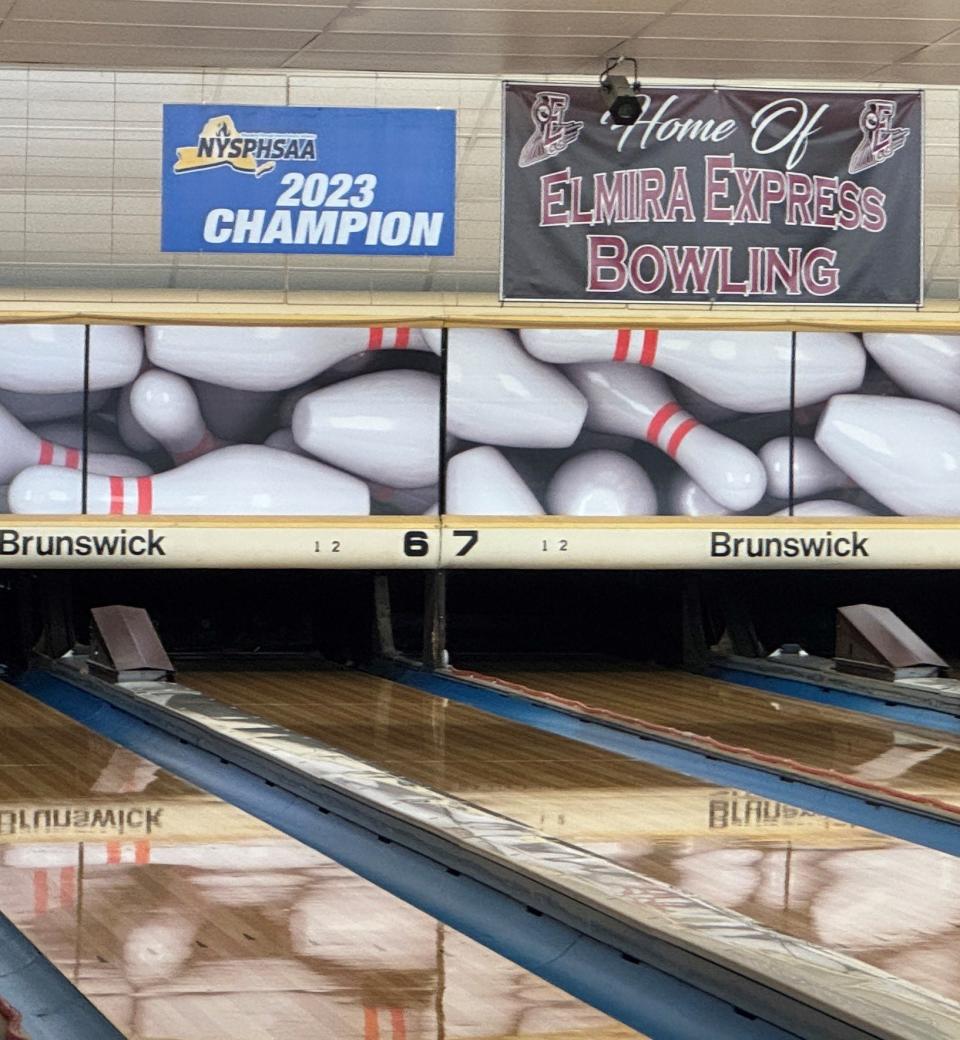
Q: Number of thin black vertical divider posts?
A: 3